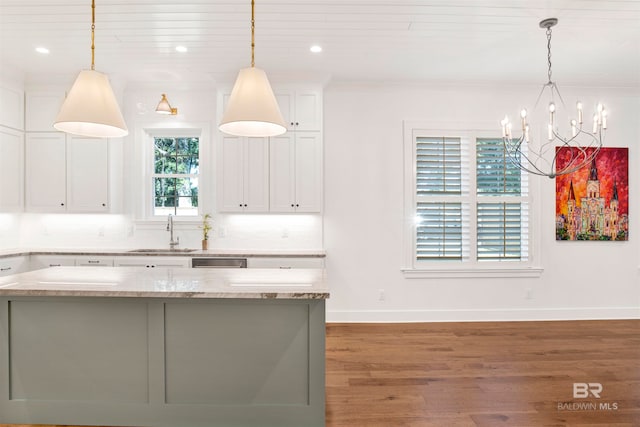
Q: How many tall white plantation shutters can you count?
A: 2